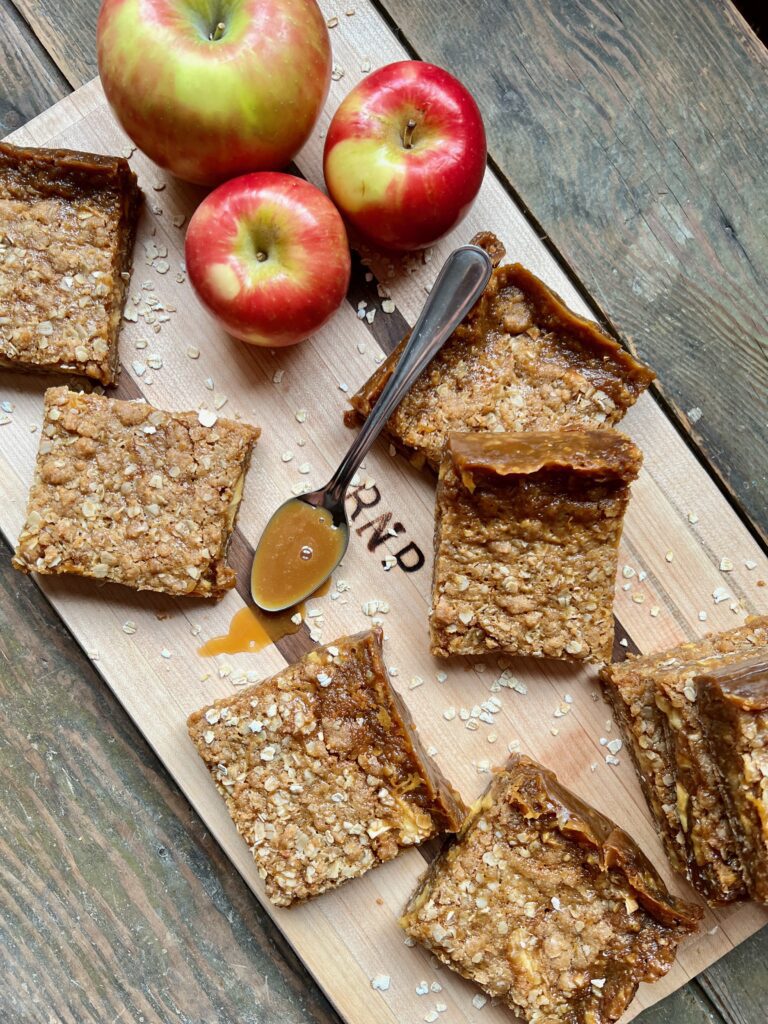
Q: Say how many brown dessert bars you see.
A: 9